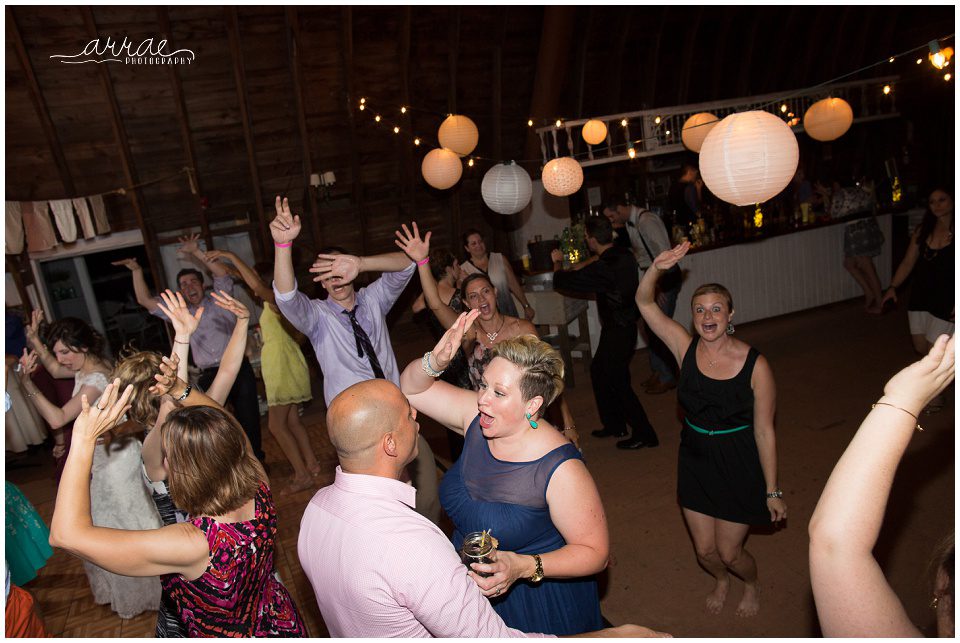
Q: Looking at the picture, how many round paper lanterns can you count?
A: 8